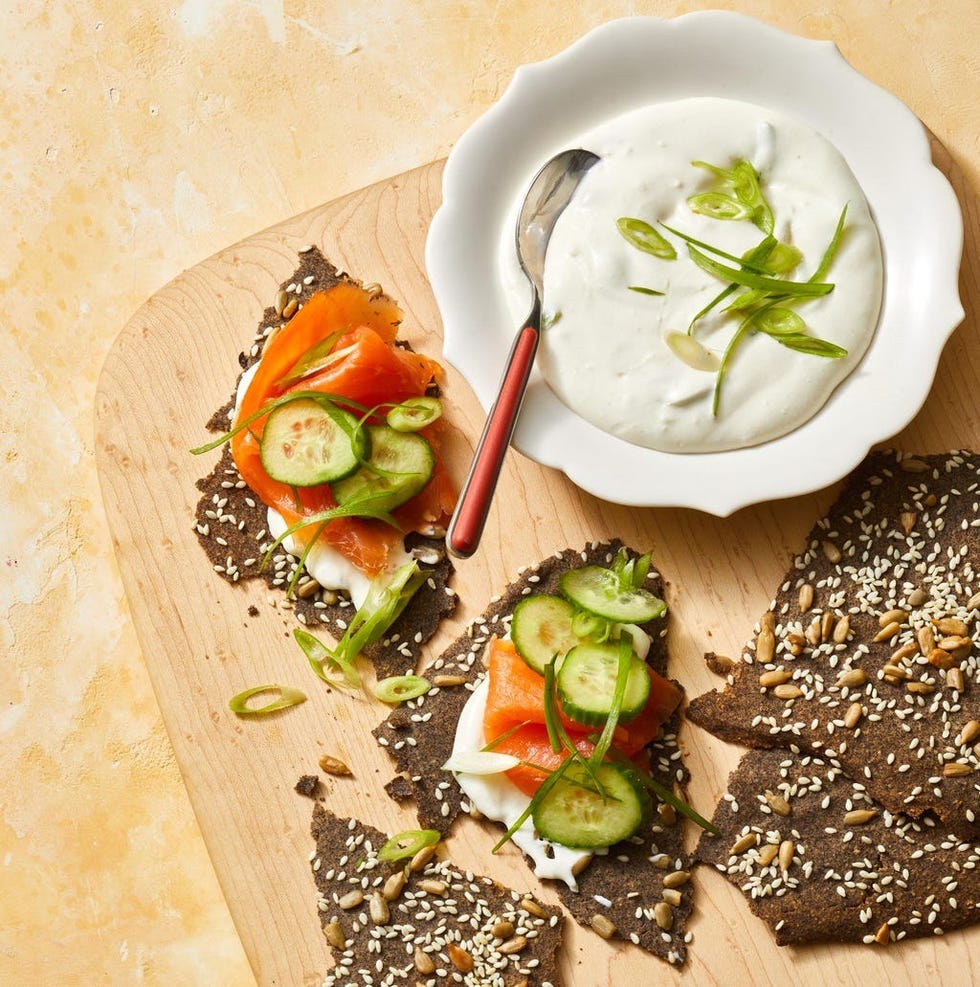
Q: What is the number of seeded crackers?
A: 5